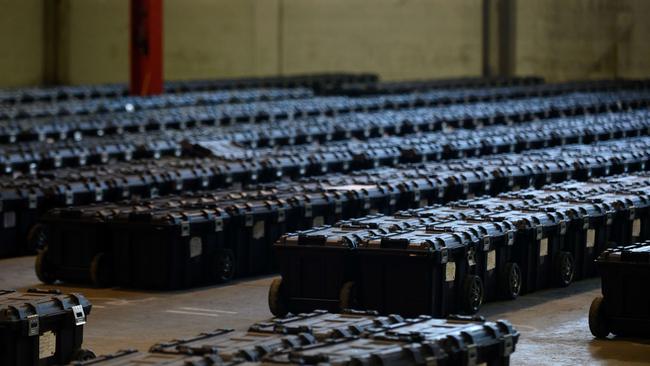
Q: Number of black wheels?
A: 11